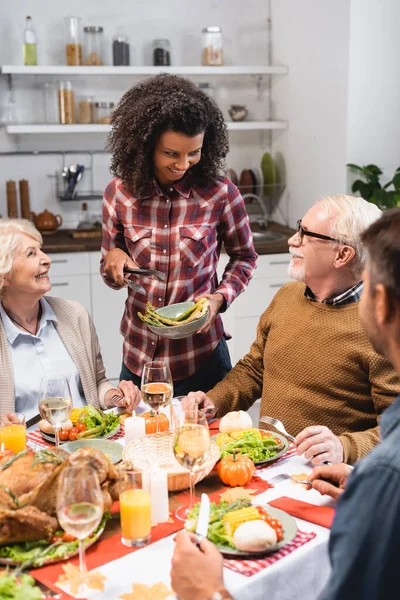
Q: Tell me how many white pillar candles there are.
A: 2